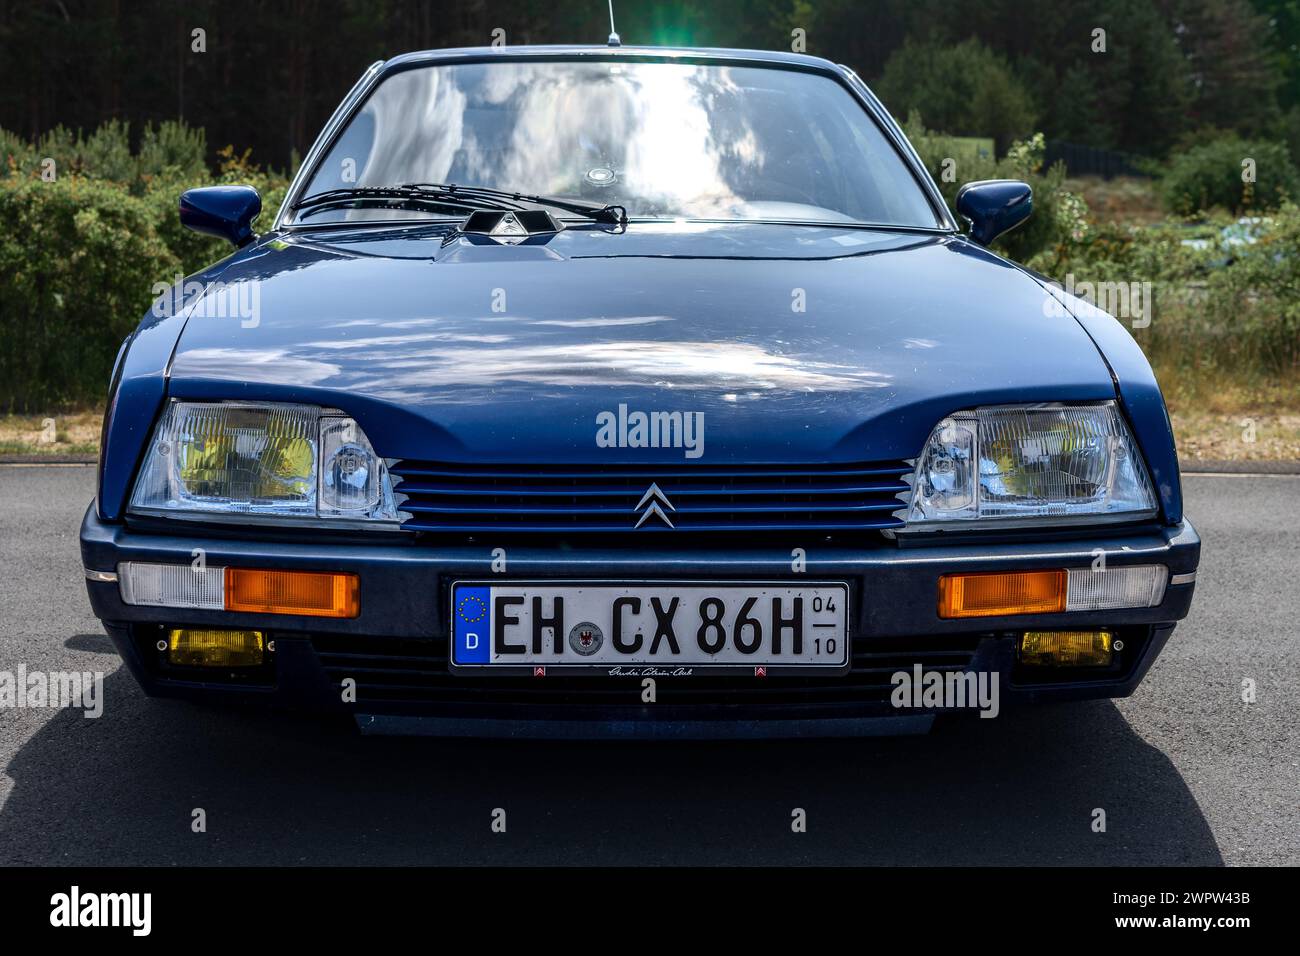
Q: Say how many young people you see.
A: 0